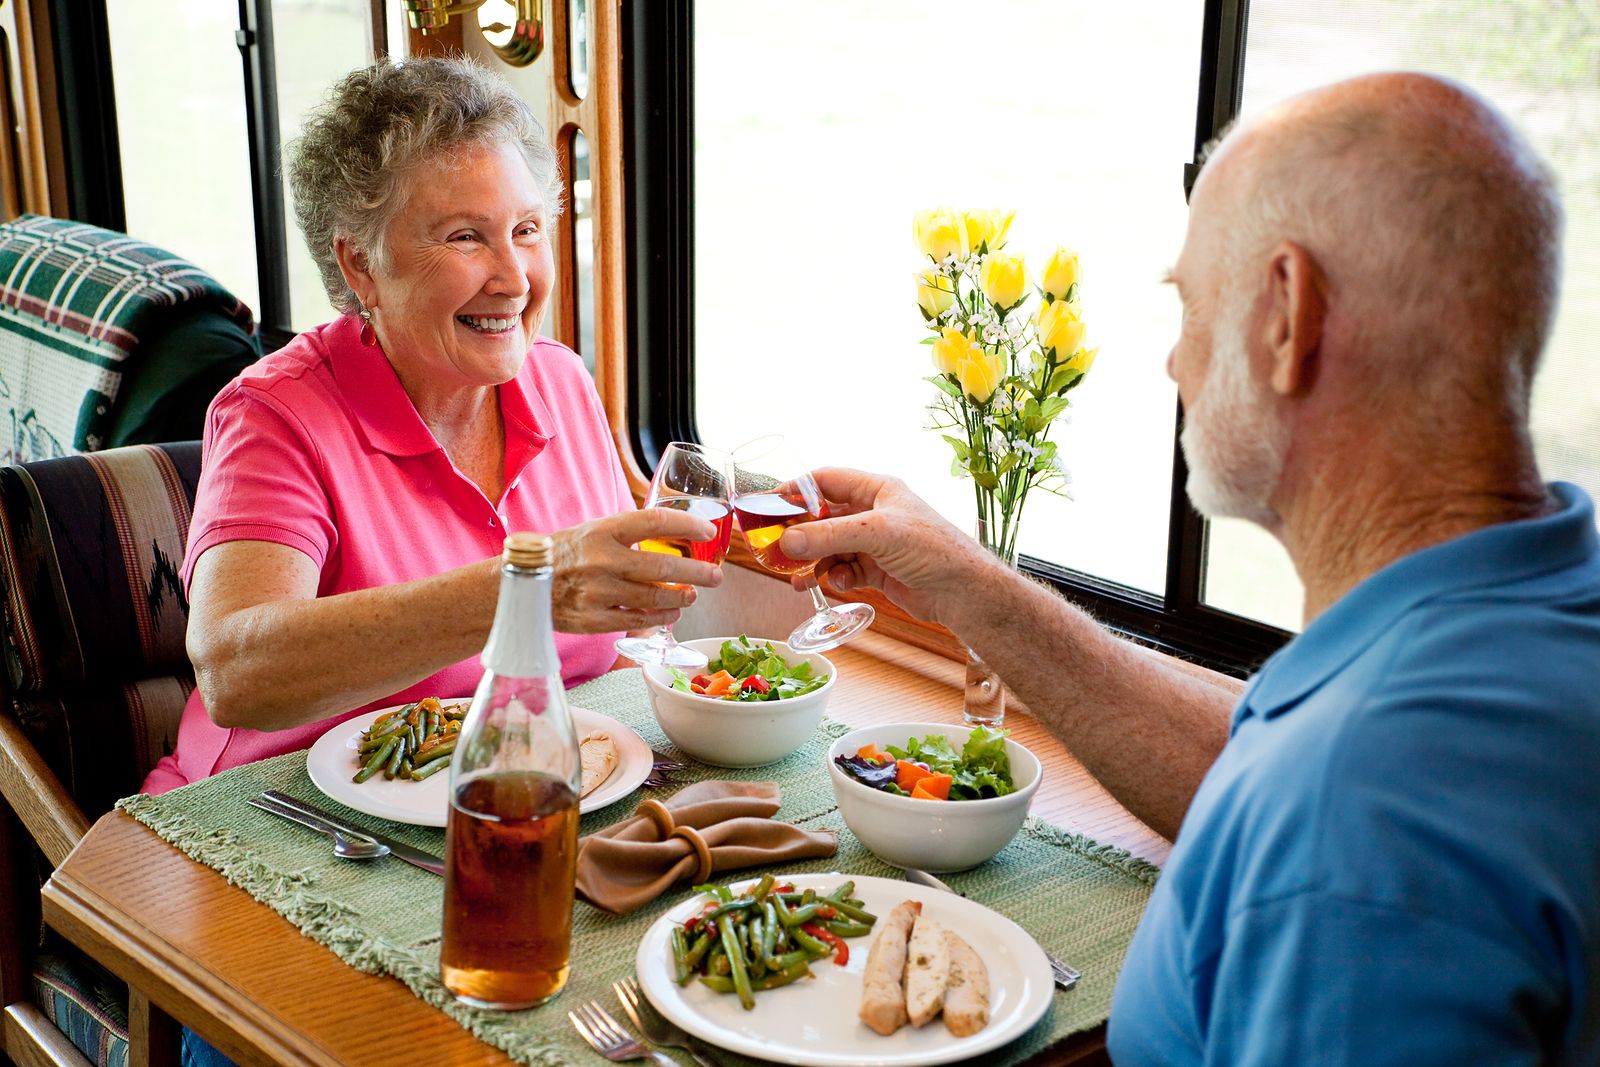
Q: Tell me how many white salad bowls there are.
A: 2